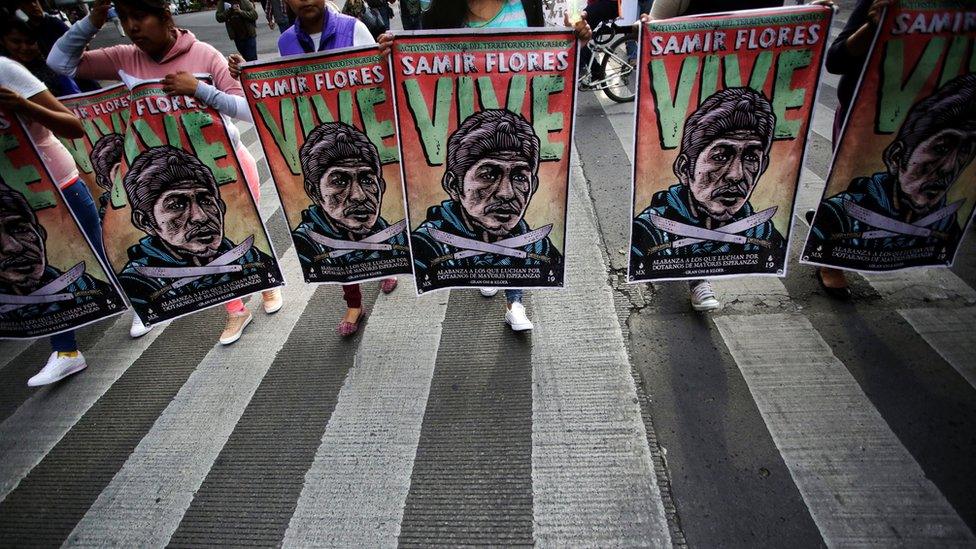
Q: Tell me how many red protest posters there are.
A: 7